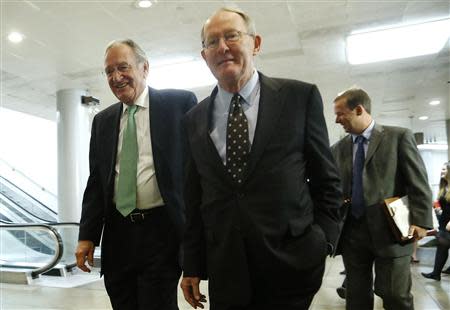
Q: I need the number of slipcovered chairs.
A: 0